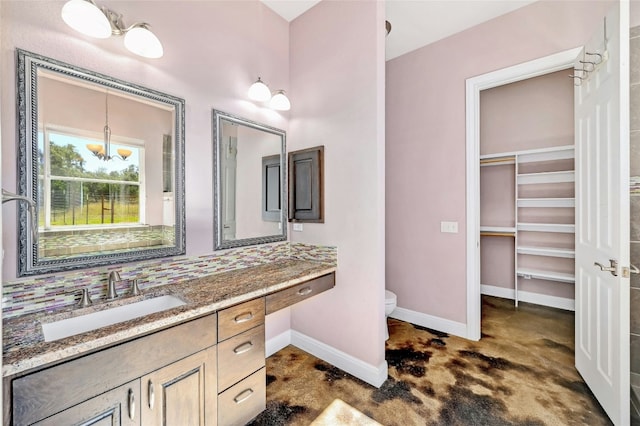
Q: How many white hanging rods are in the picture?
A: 0